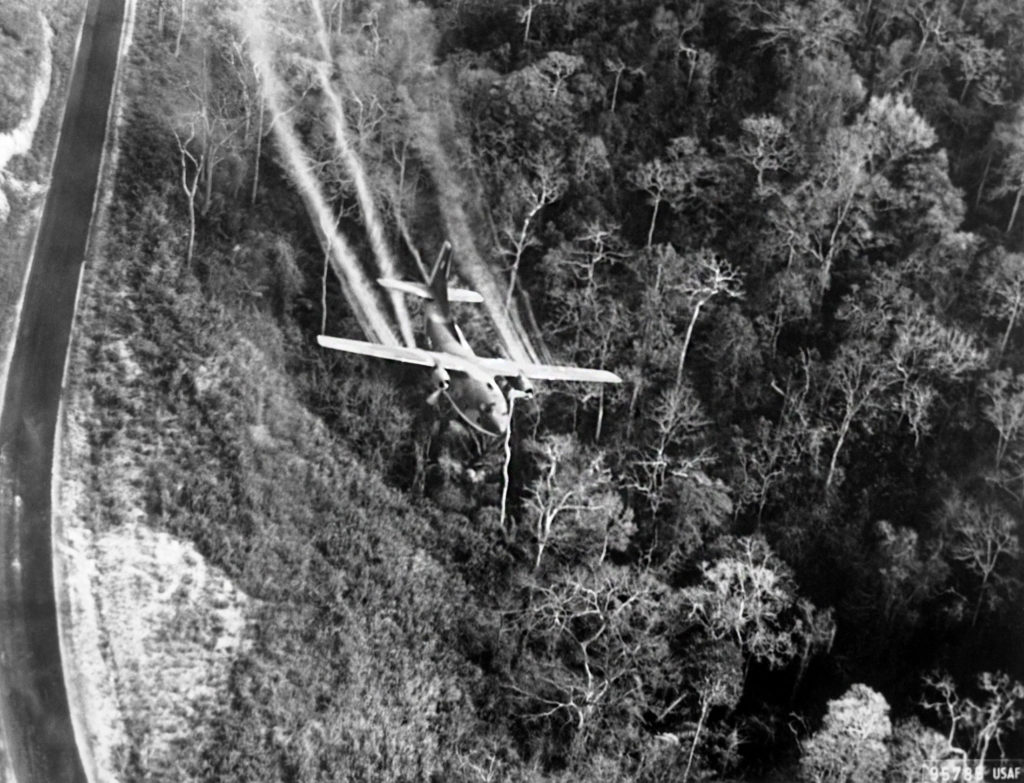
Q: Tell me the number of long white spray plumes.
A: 3